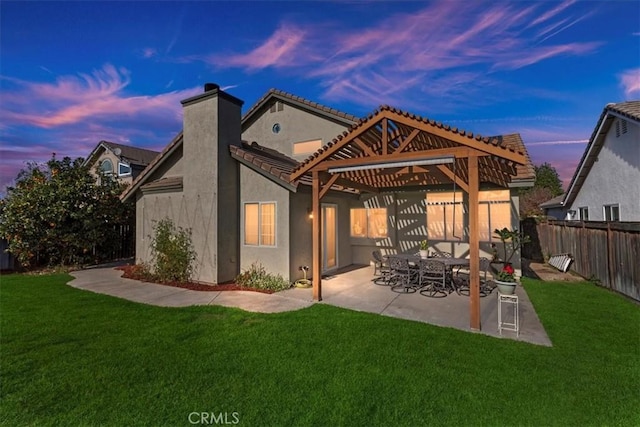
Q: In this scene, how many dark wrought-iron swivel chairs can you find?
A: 6